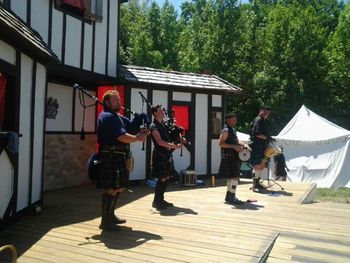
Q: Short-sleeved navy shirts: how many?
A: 1